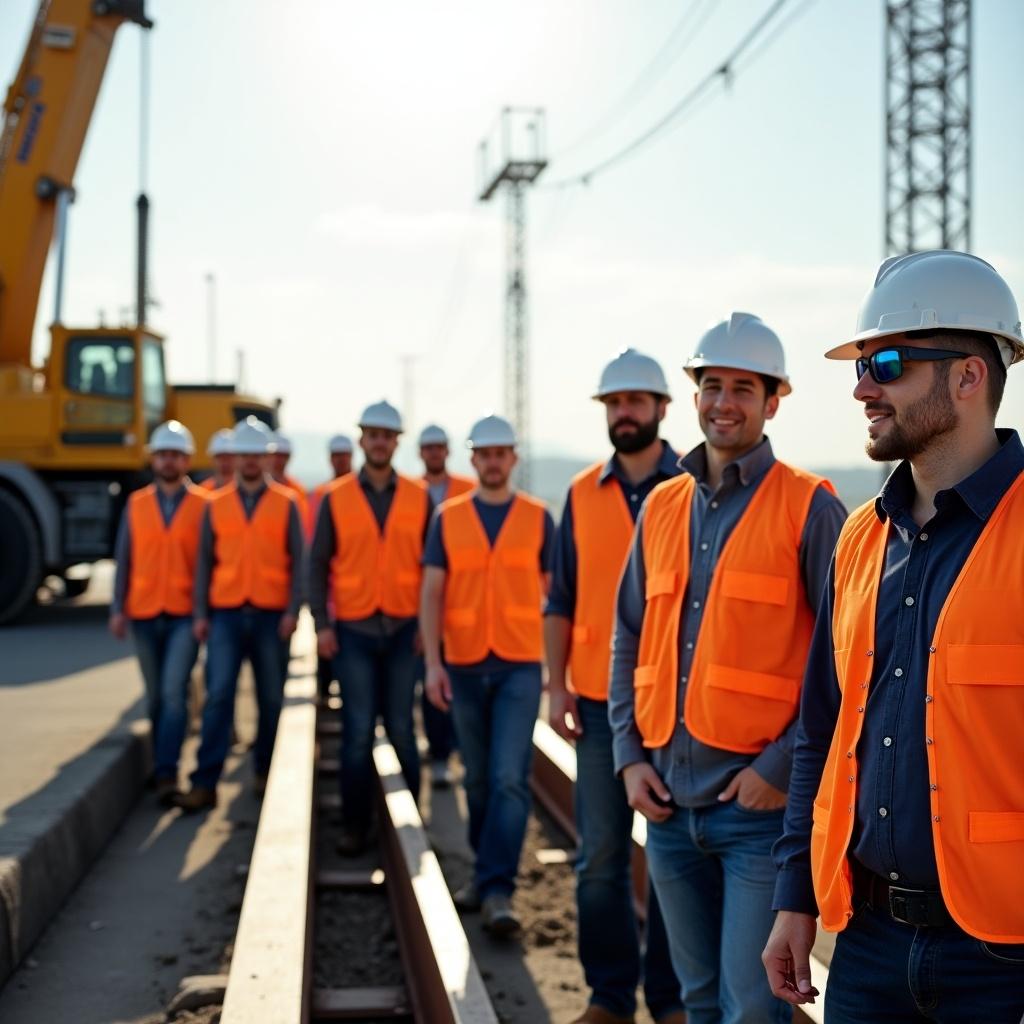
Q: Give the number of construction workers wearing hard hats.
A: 11